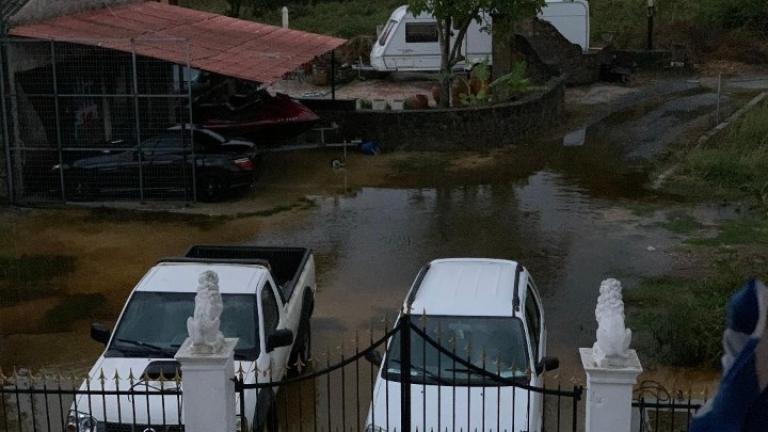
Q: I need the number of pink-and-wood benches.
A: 0